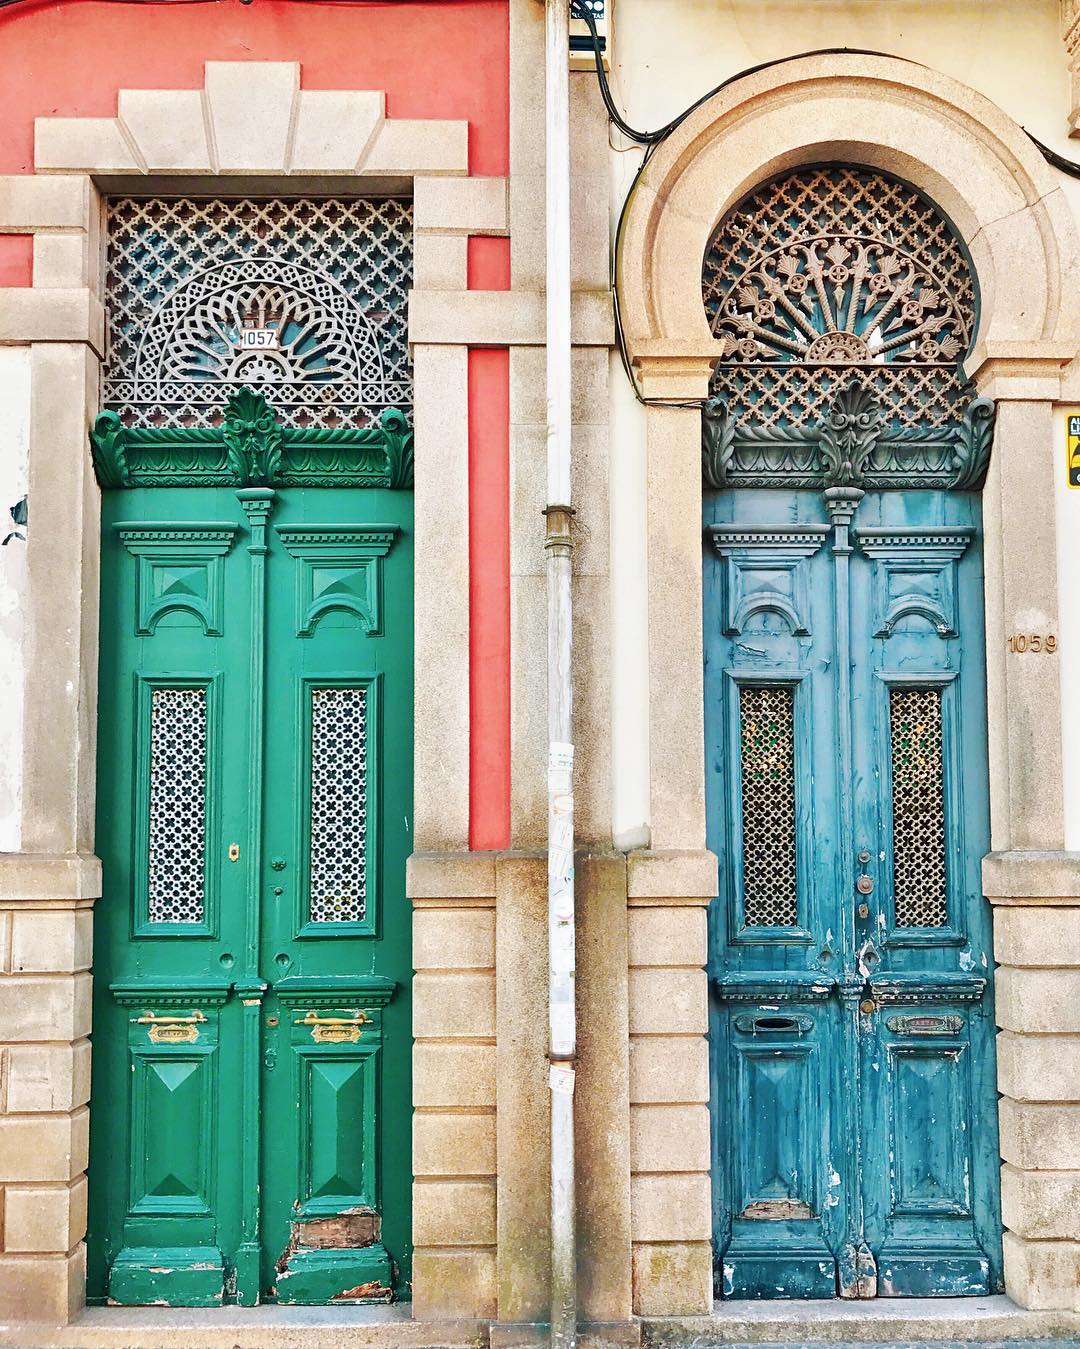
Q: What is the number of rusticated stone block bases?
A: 4